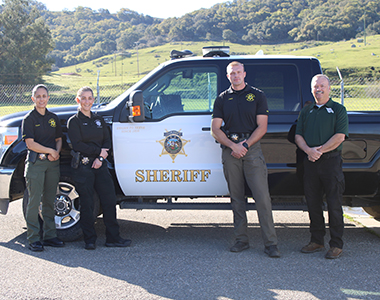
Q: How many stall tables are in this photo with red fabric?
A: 0